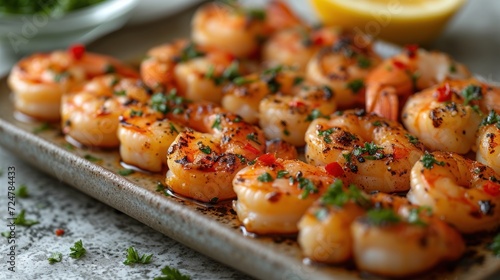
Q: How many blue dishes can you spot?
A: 0